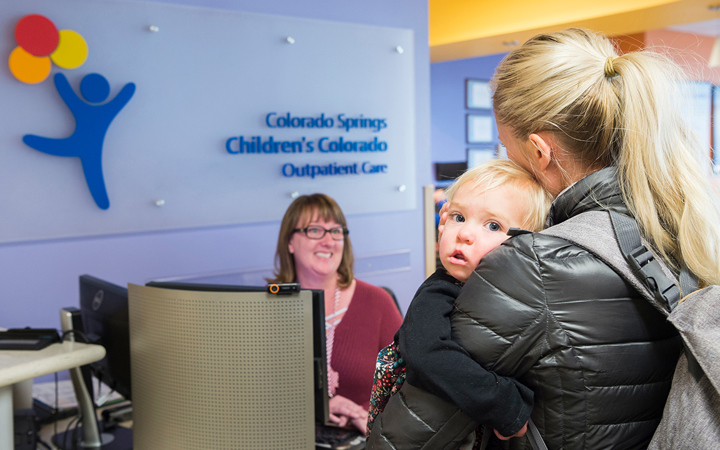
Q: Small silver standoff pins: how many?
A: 6